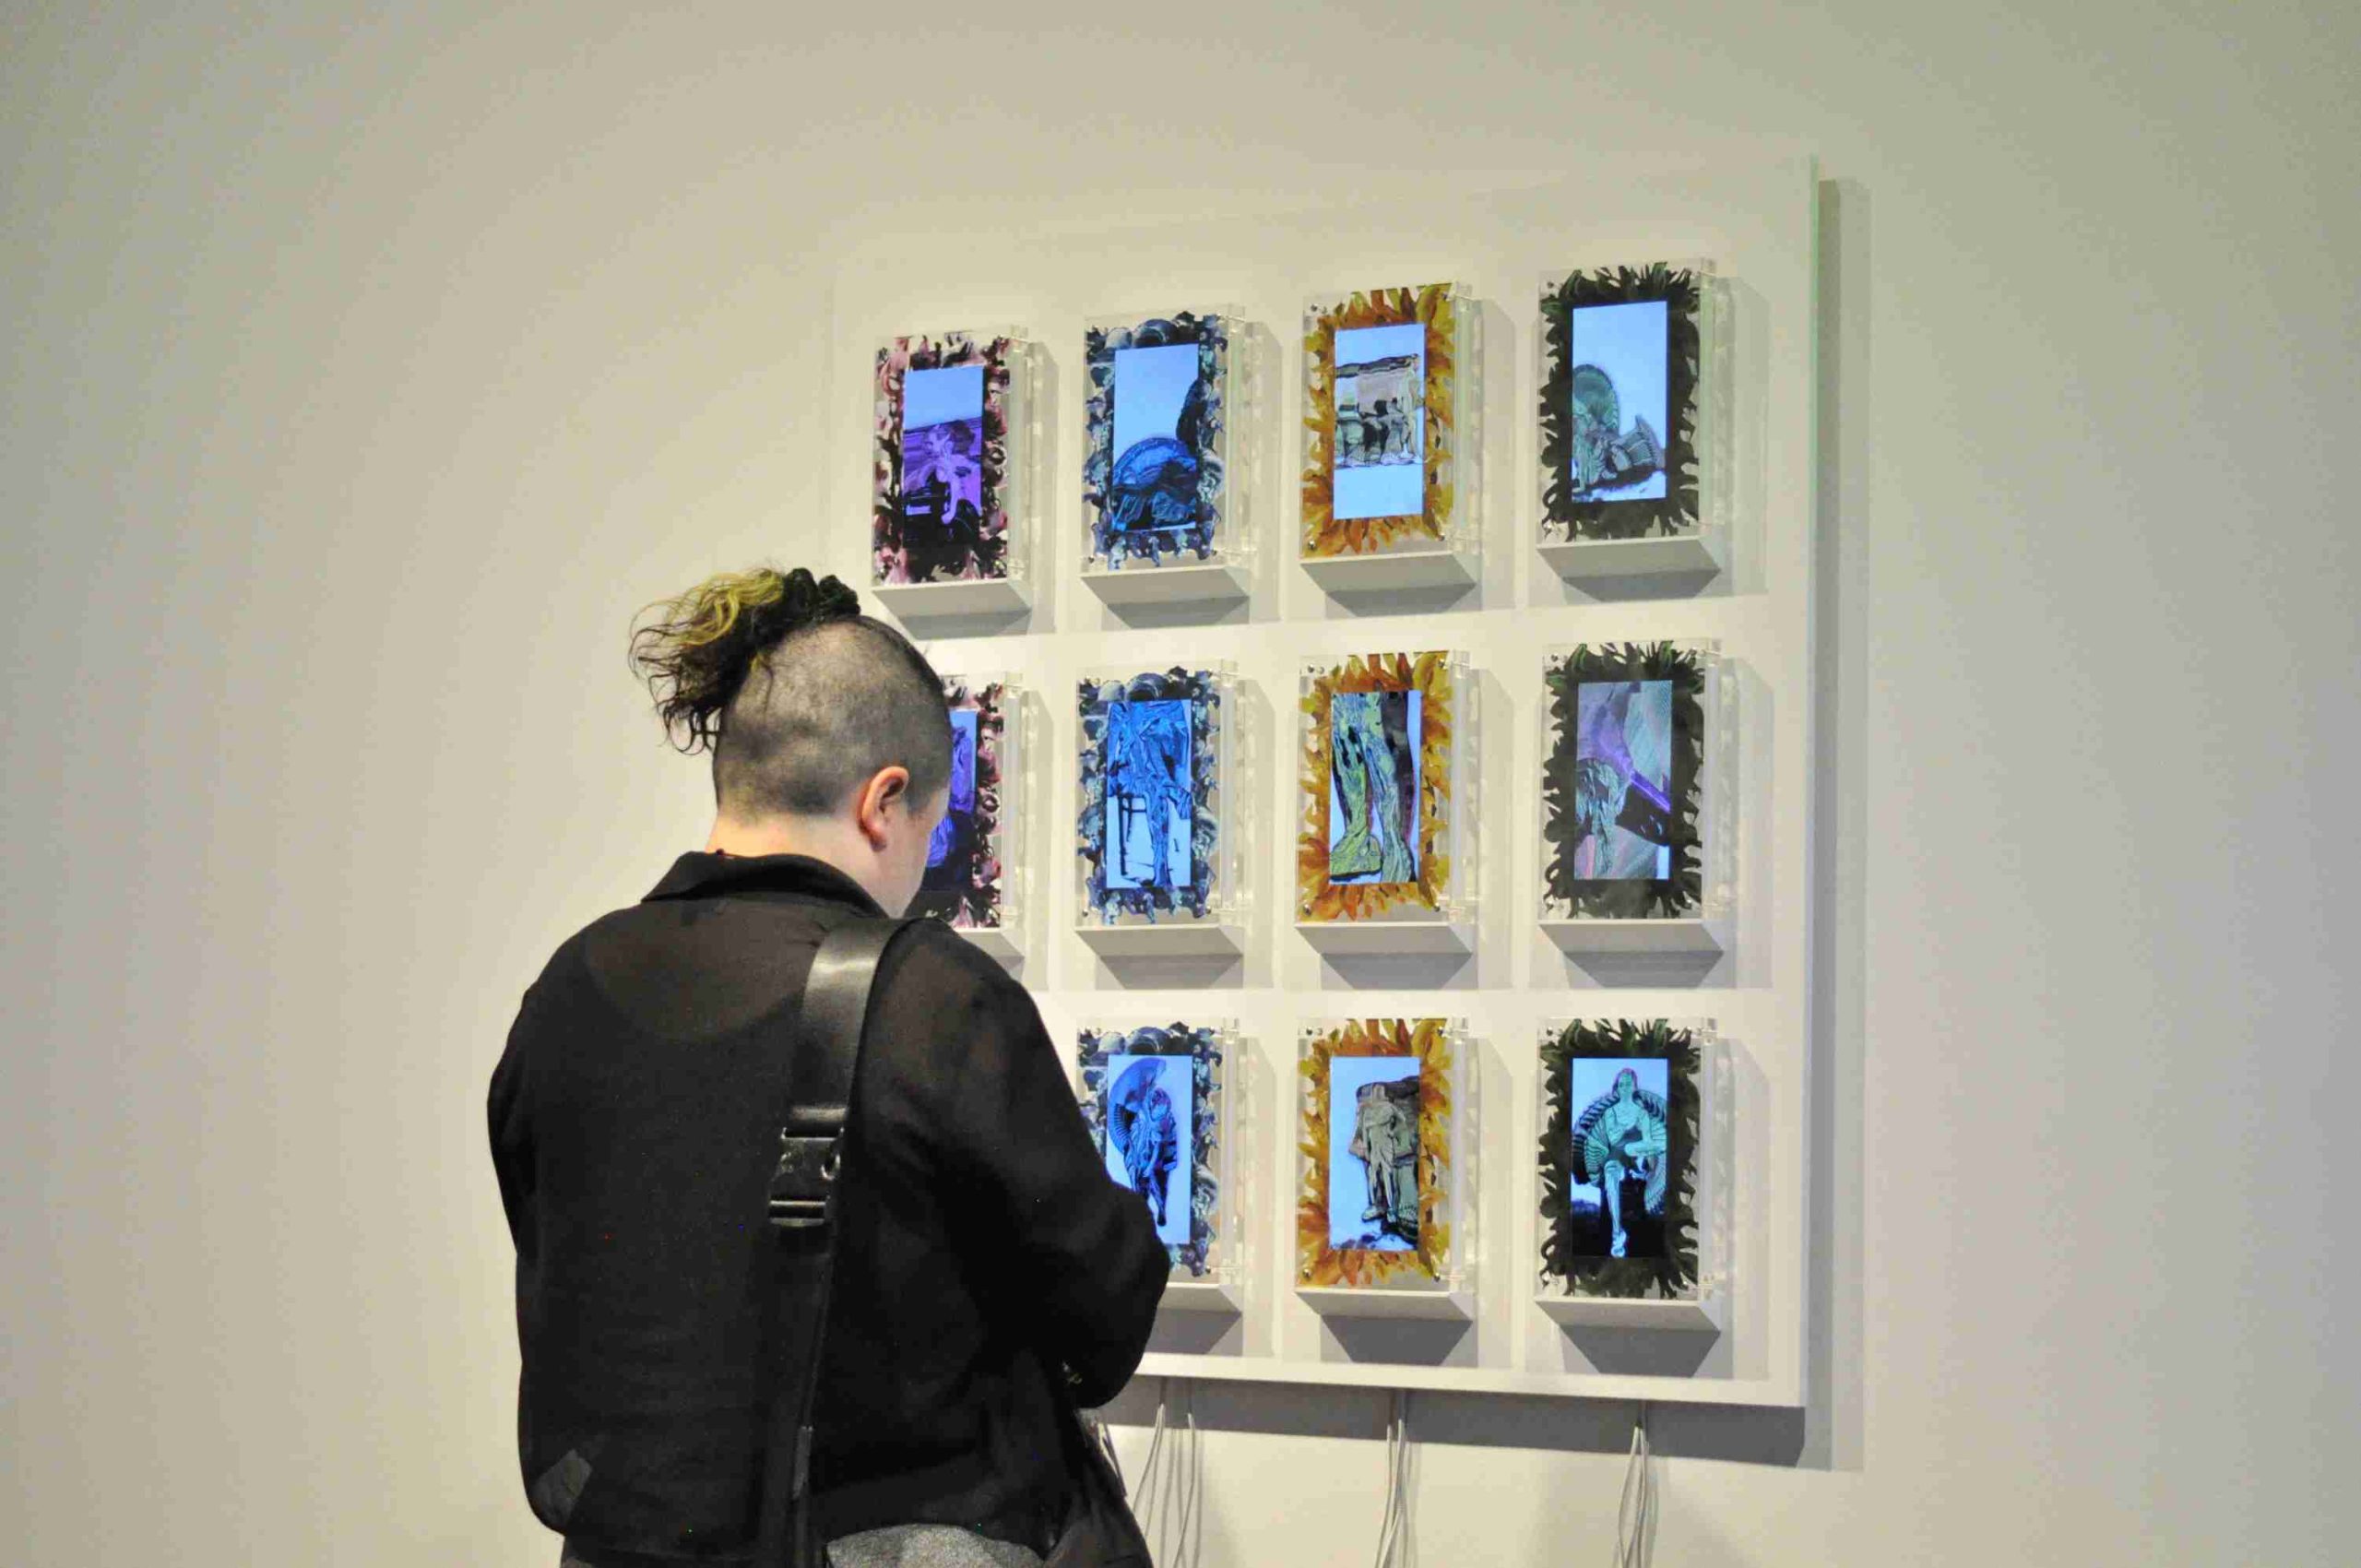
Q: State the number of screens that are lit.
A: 11